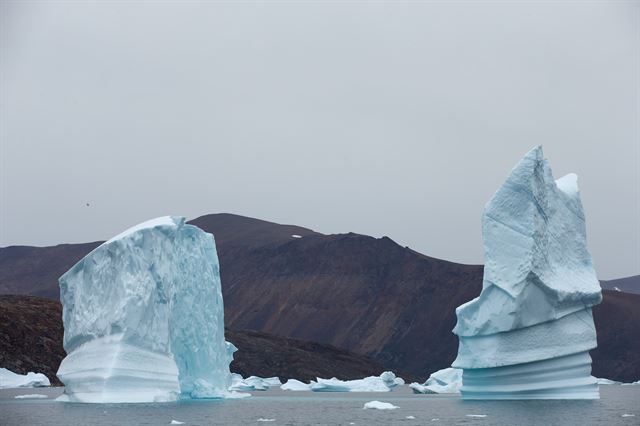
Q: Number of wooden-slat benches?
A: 0